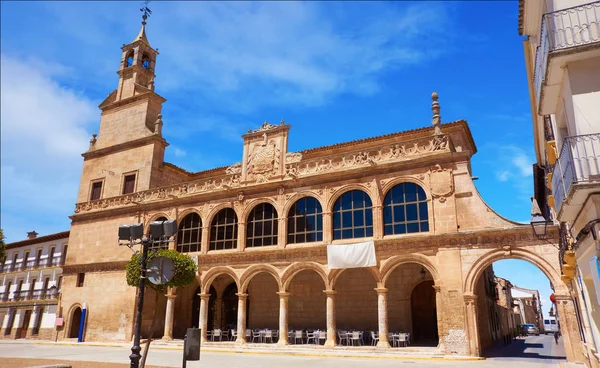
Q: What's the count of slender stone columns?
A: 6